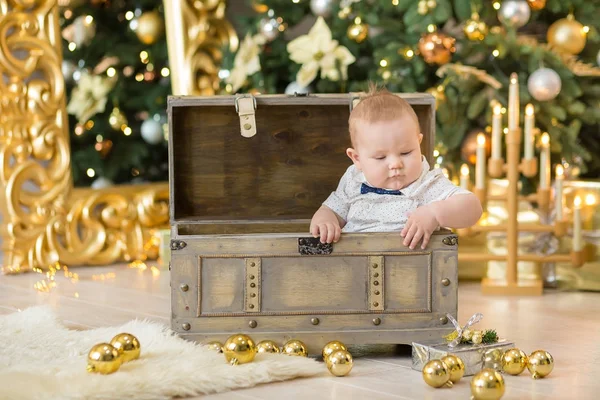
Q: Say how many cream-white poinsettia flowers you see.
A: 3